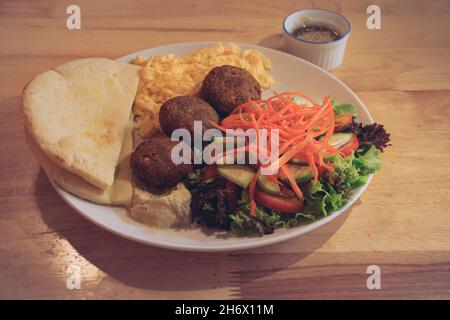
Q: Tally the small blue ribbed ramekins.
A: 1